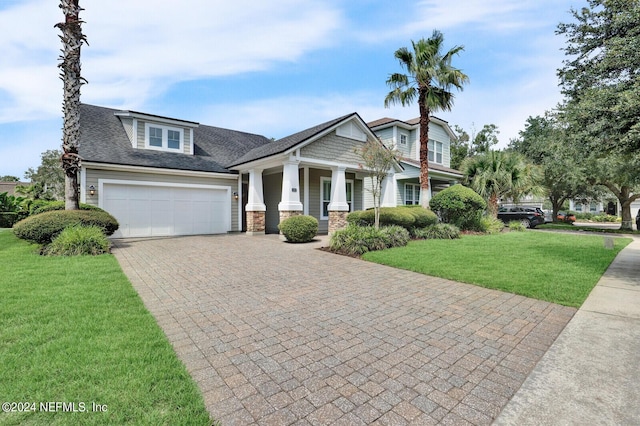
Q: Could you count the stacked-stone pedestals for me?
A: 3